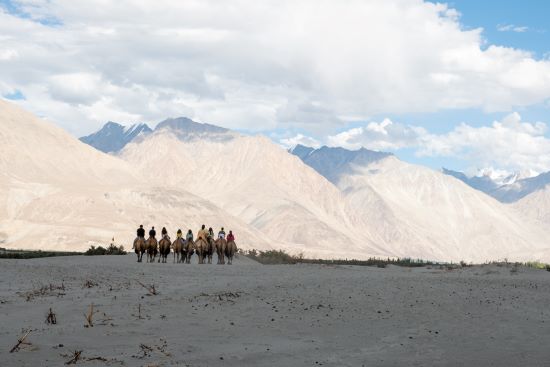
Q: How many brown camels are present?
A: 9